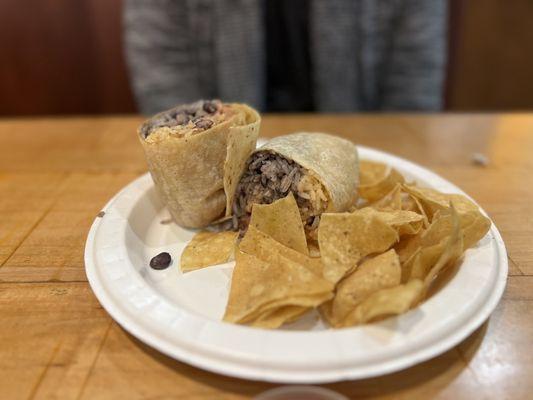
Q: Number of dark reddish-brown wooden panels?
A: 2